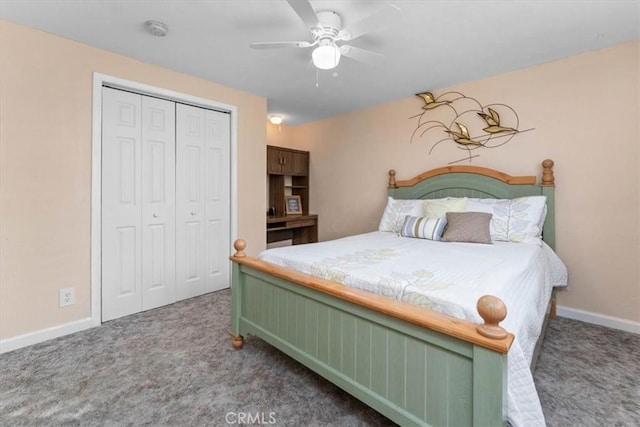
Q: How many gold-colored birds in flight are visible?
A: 3